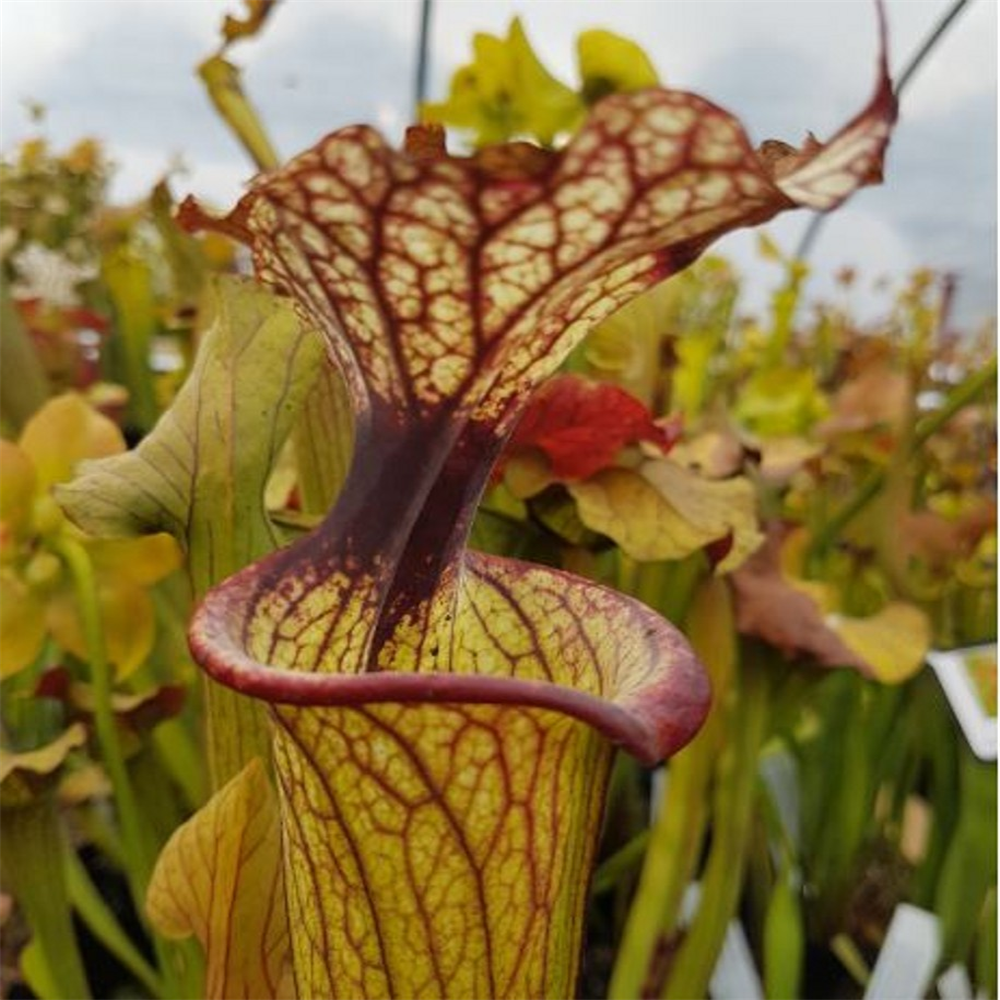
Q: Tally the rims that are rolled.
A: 1